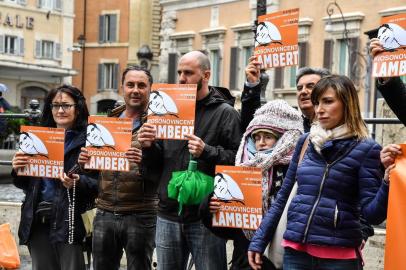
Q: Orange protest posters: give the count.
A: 6